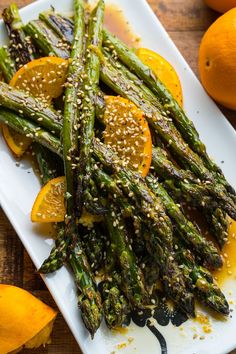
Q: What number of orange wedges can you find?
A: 4